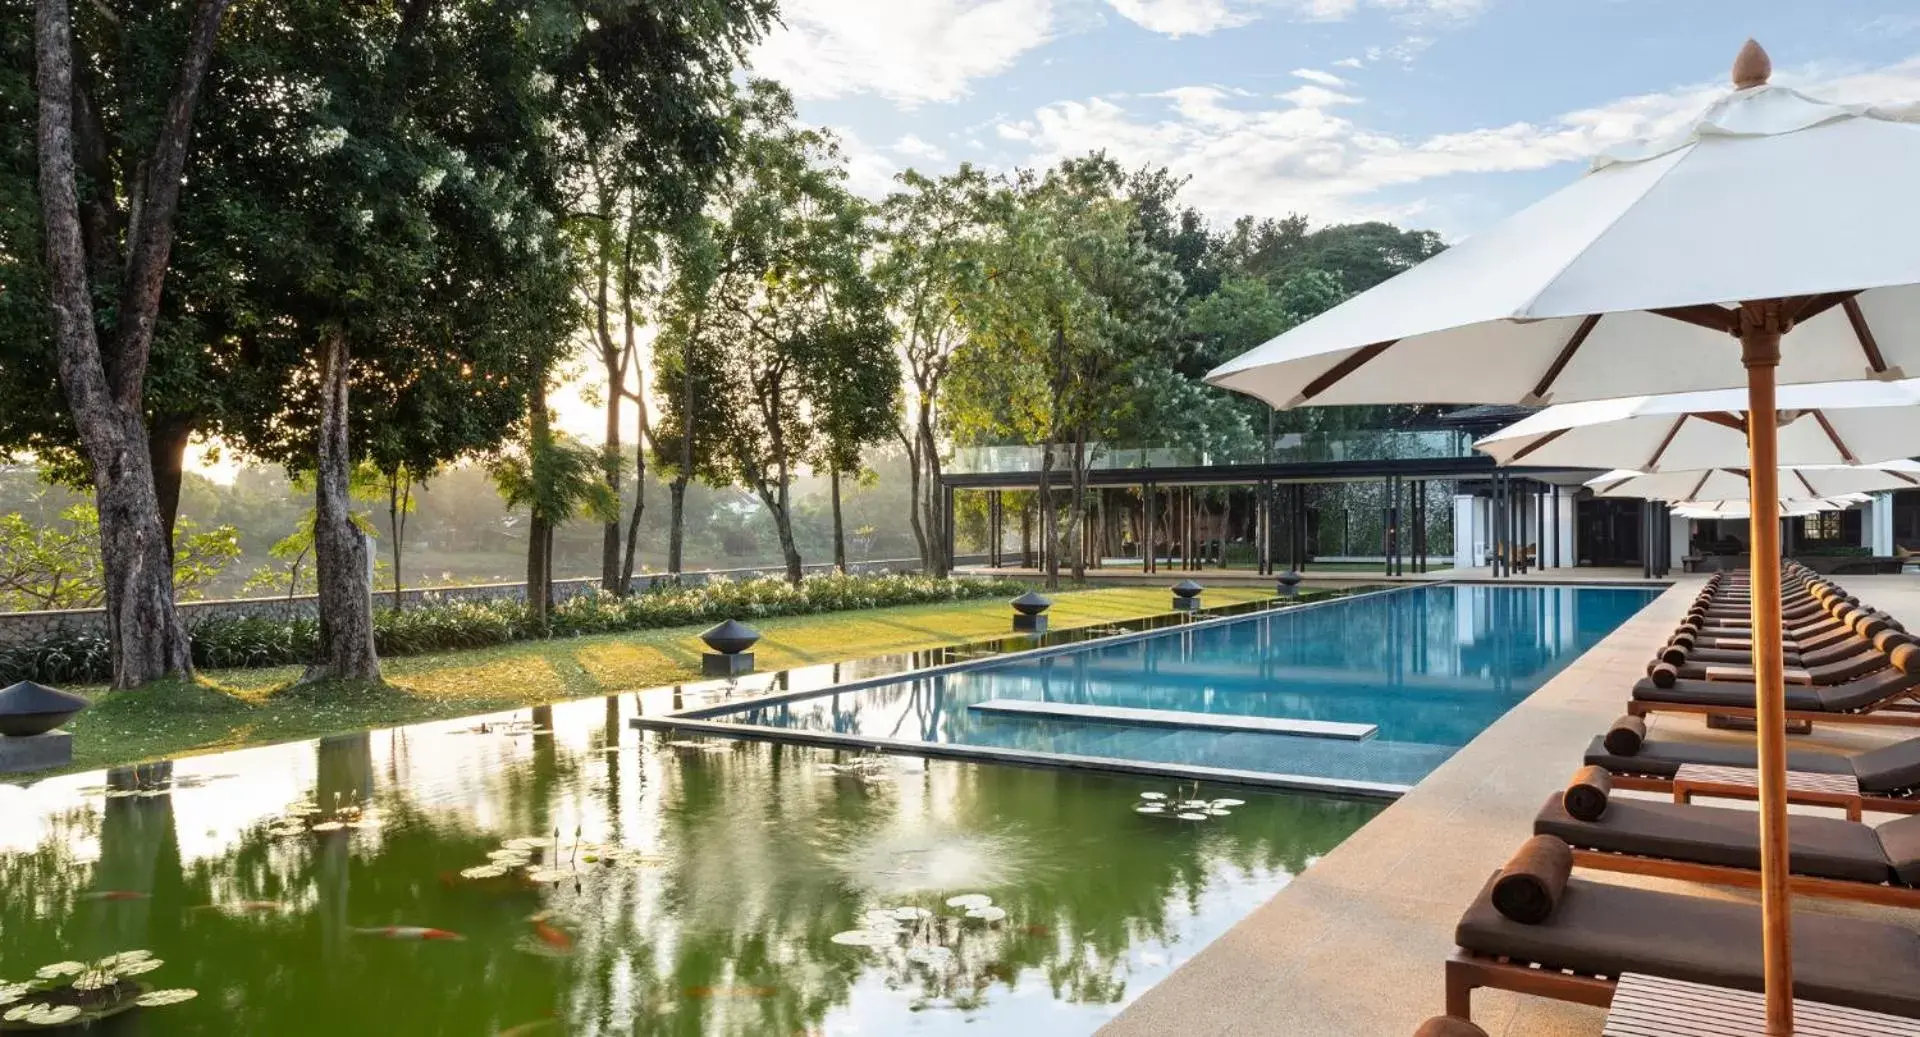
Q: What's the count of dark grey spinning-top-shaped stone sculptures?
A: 5